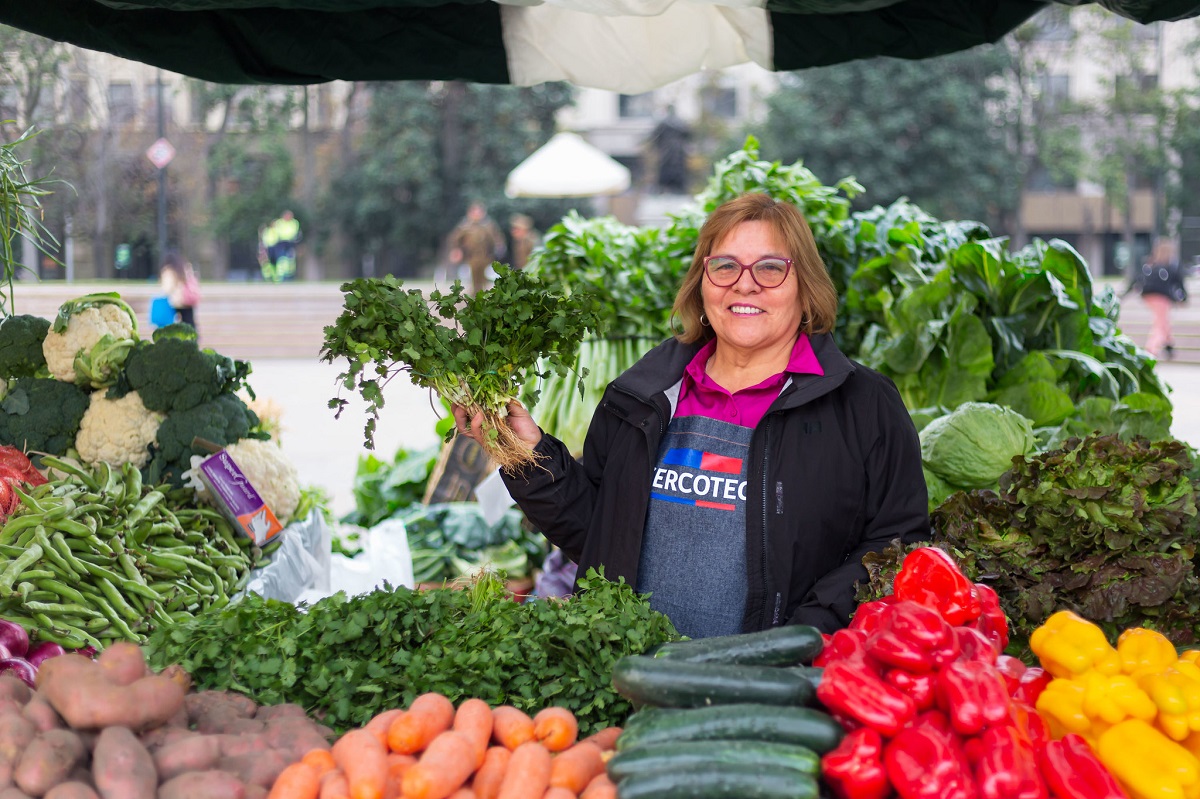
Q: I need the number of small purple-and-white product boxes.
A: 1